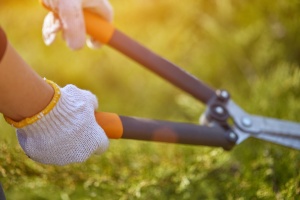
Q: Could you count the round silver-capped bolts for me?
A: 4